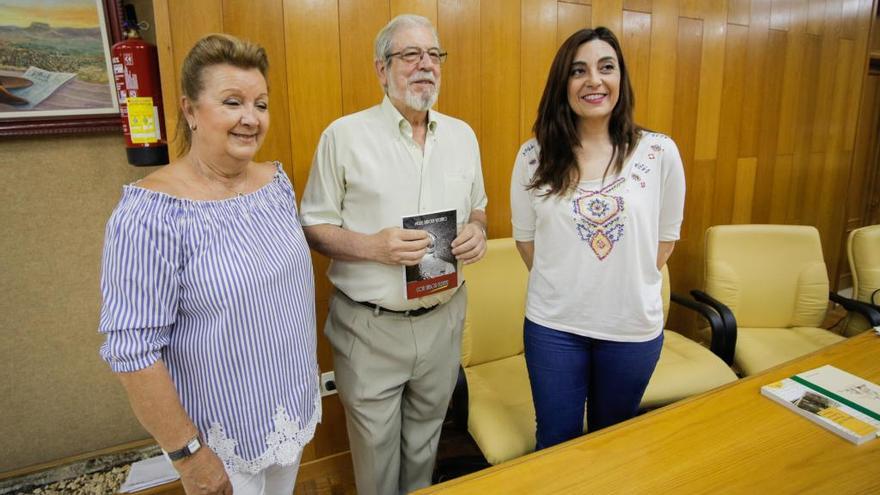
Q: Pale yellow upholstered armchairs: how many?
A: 4